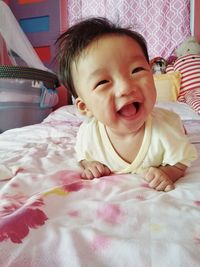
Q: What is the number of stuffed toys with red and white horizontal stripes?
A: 1